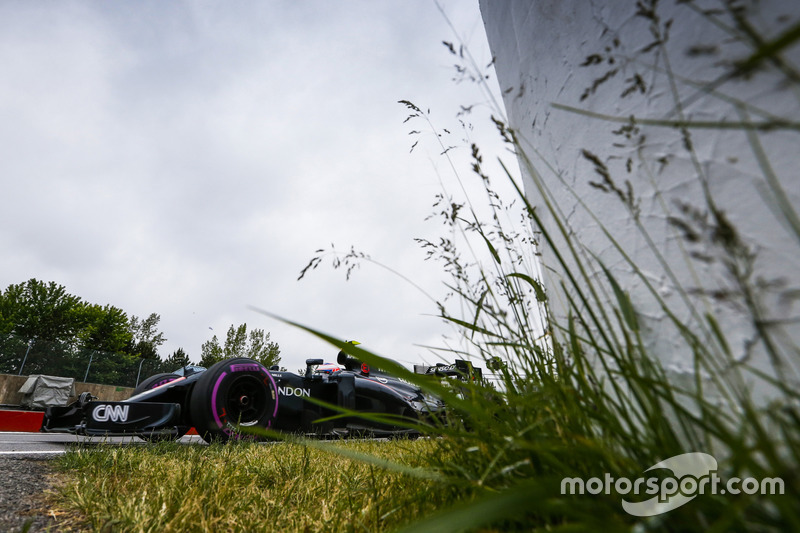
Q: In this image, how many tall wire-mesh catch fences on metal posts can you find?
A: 1